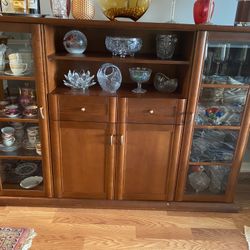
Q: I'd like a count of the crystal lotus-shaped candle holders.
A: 1